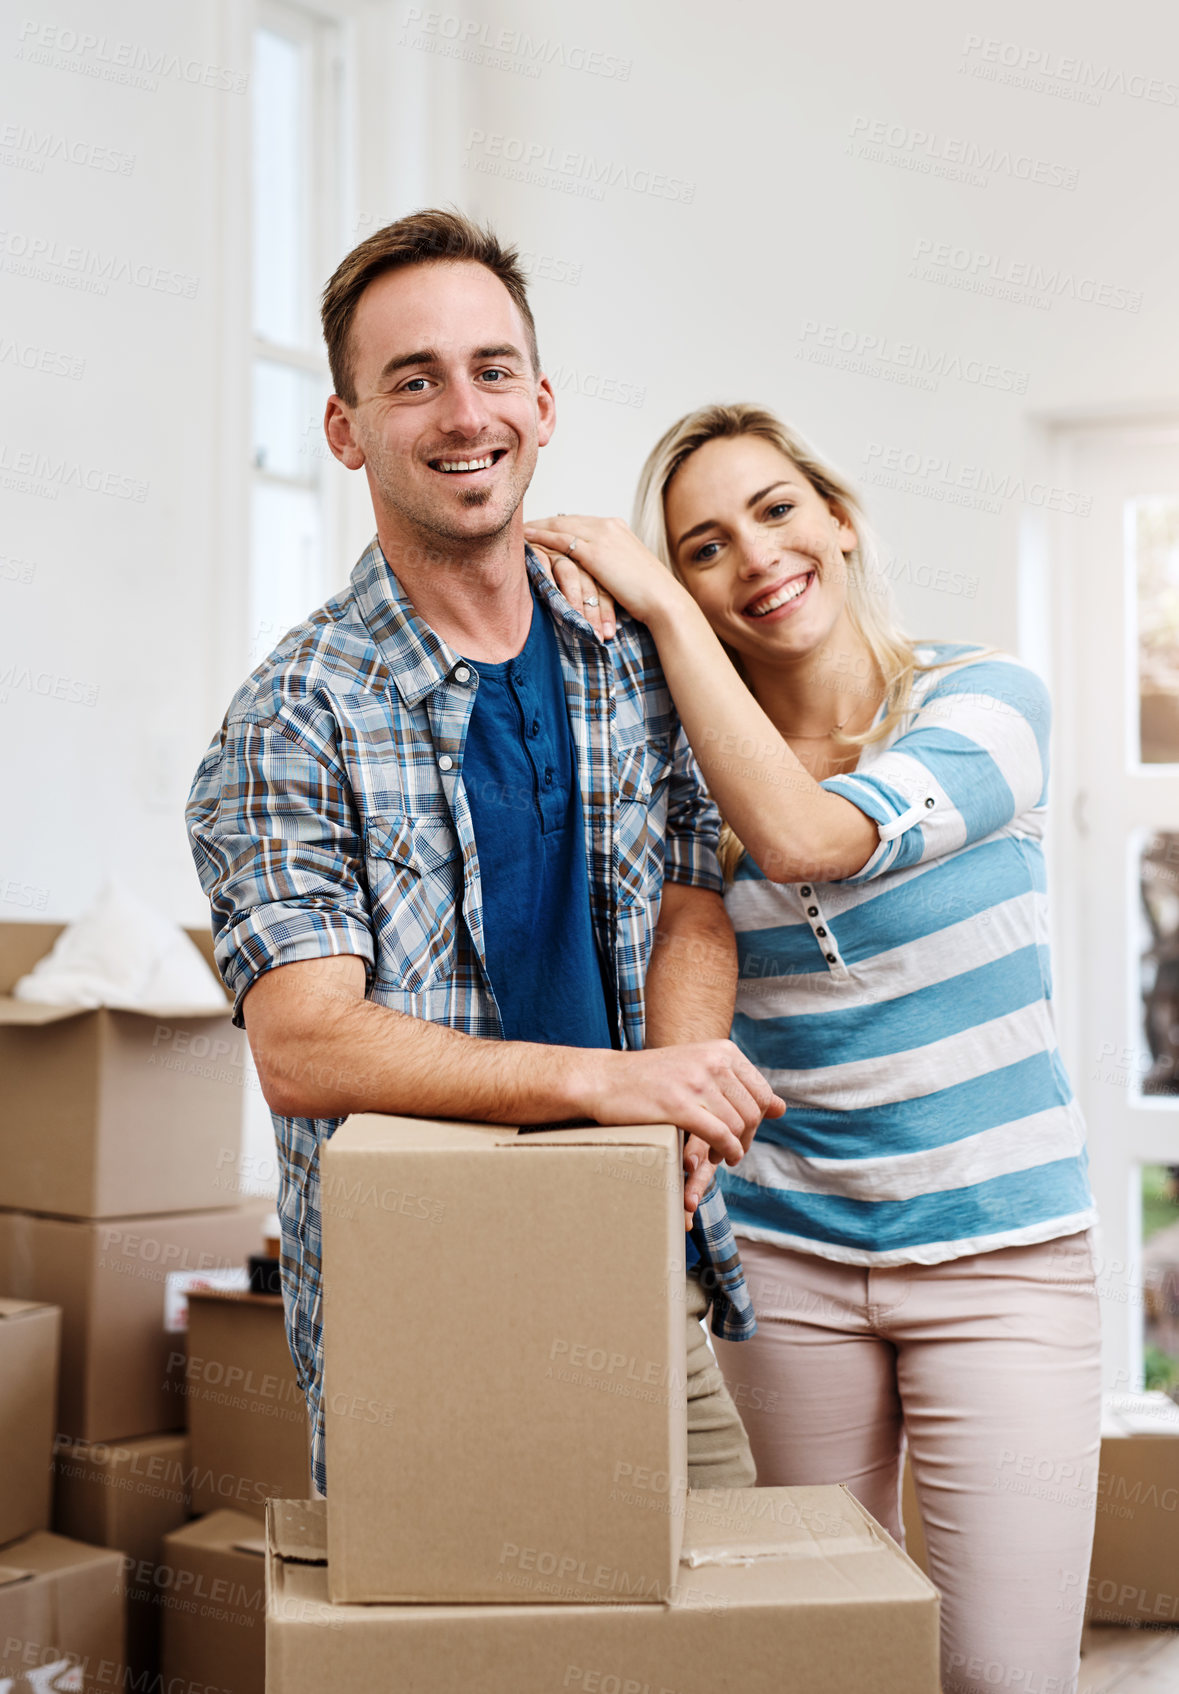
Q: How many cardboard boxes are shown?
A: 10